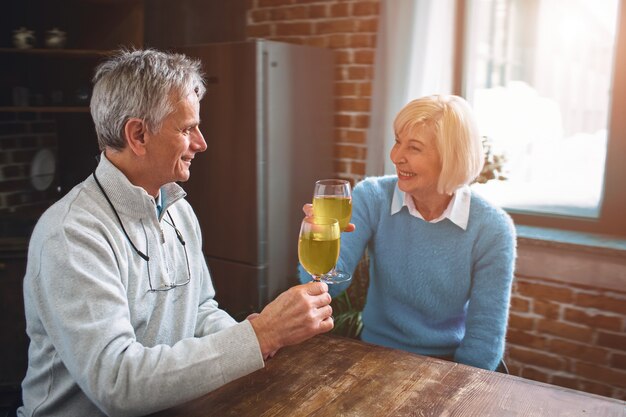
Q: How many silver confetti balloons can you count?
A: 0